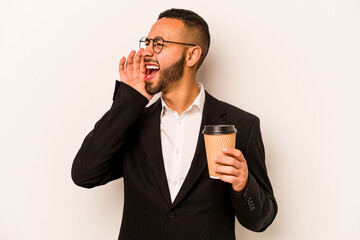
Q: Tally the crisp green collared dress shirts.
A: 0